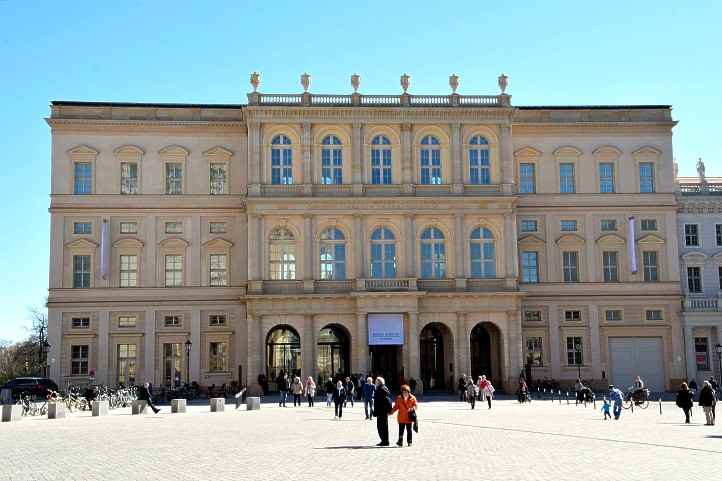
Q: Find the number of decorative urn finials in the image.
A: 6